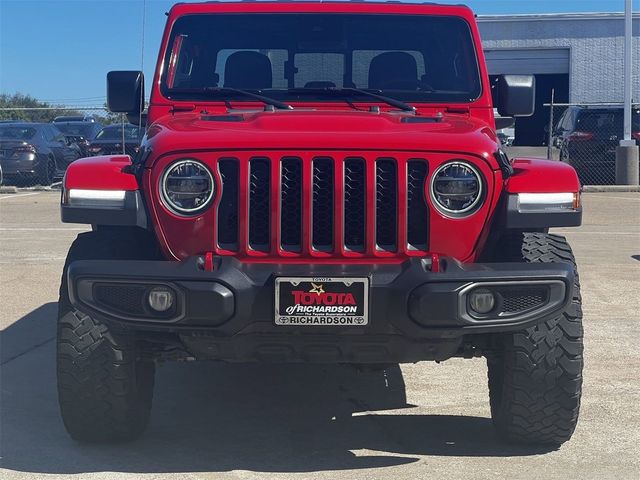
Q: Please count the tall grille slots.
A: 7